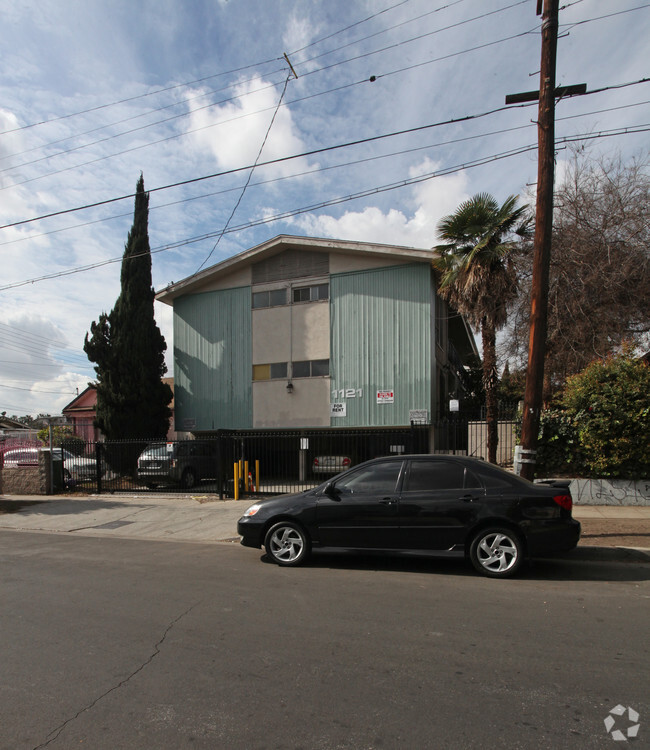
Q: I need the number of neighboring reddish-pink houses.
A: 1